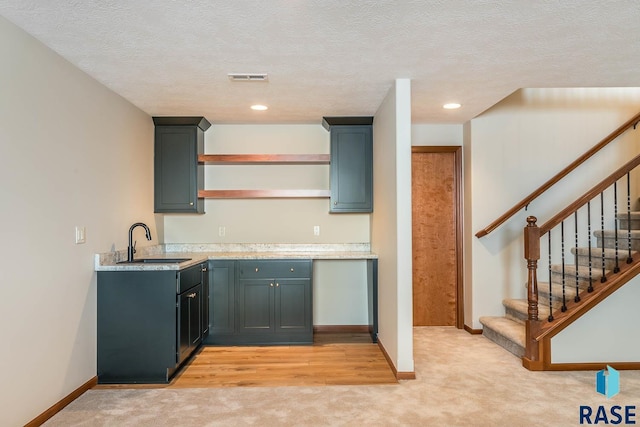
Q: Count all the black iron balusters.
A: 7